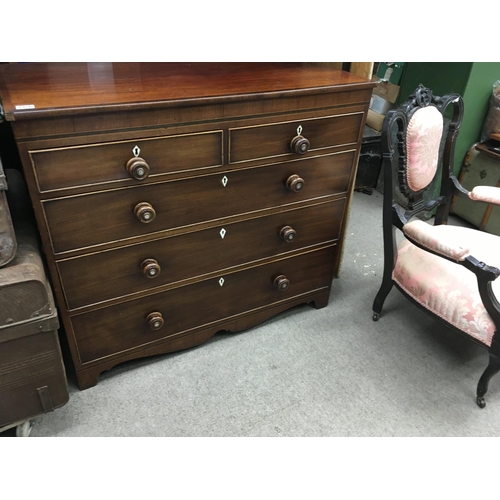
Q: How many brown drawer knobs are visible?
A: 8